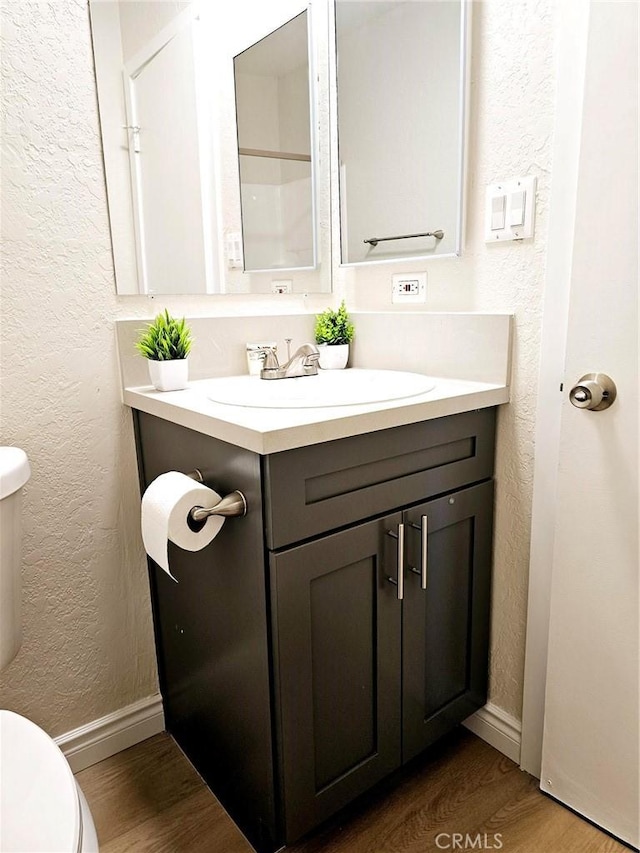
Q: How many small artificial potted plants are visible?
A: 2